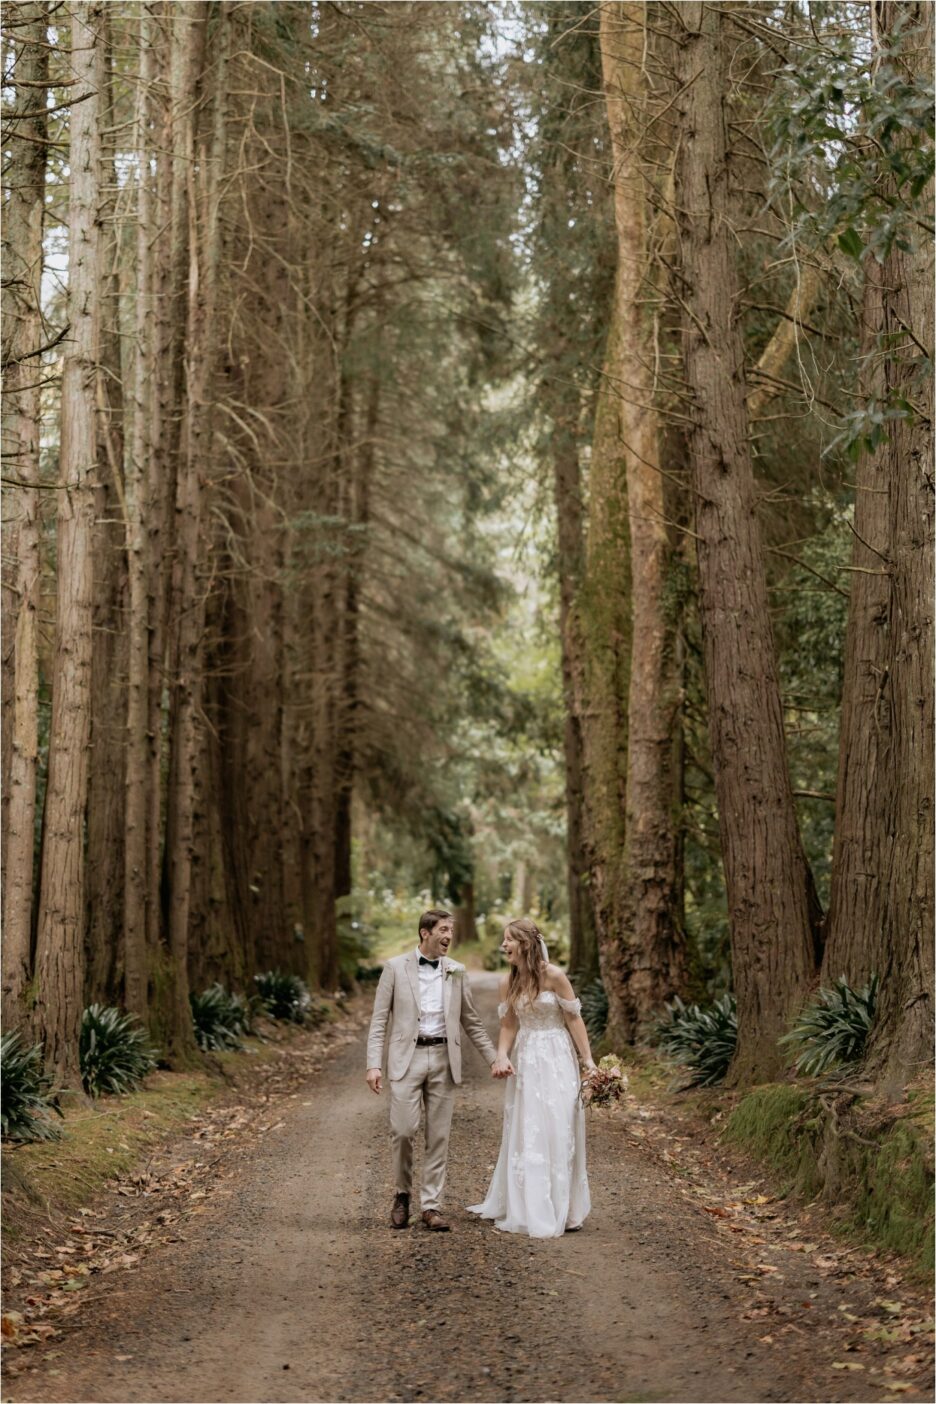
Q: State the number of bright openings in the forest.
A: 1